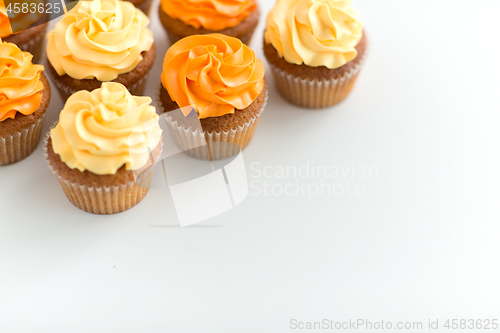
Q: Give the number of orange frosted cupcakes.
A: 4